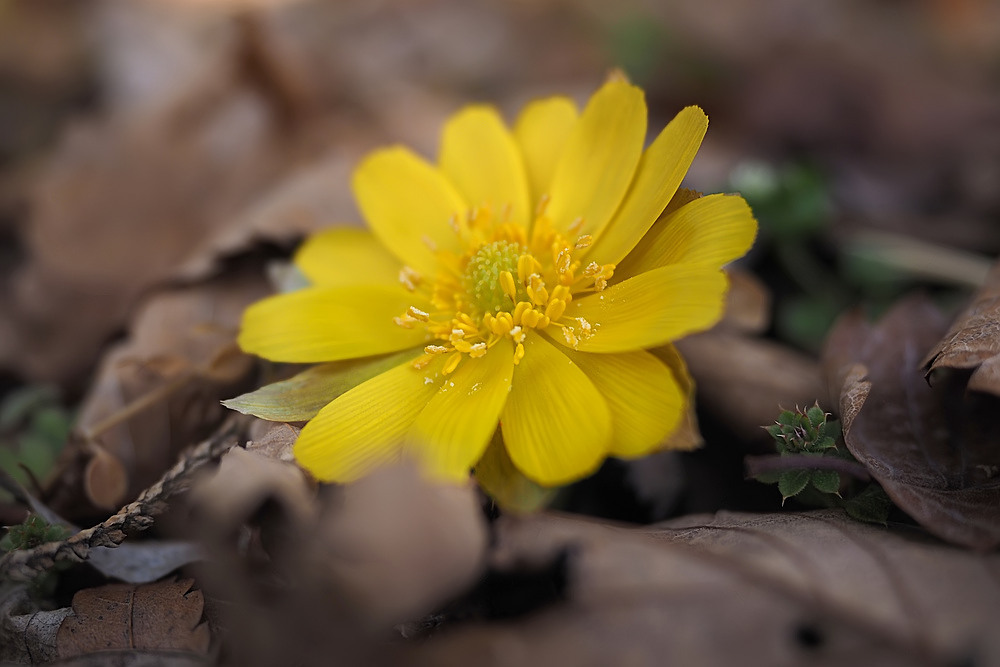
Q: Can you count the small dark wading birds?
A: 0